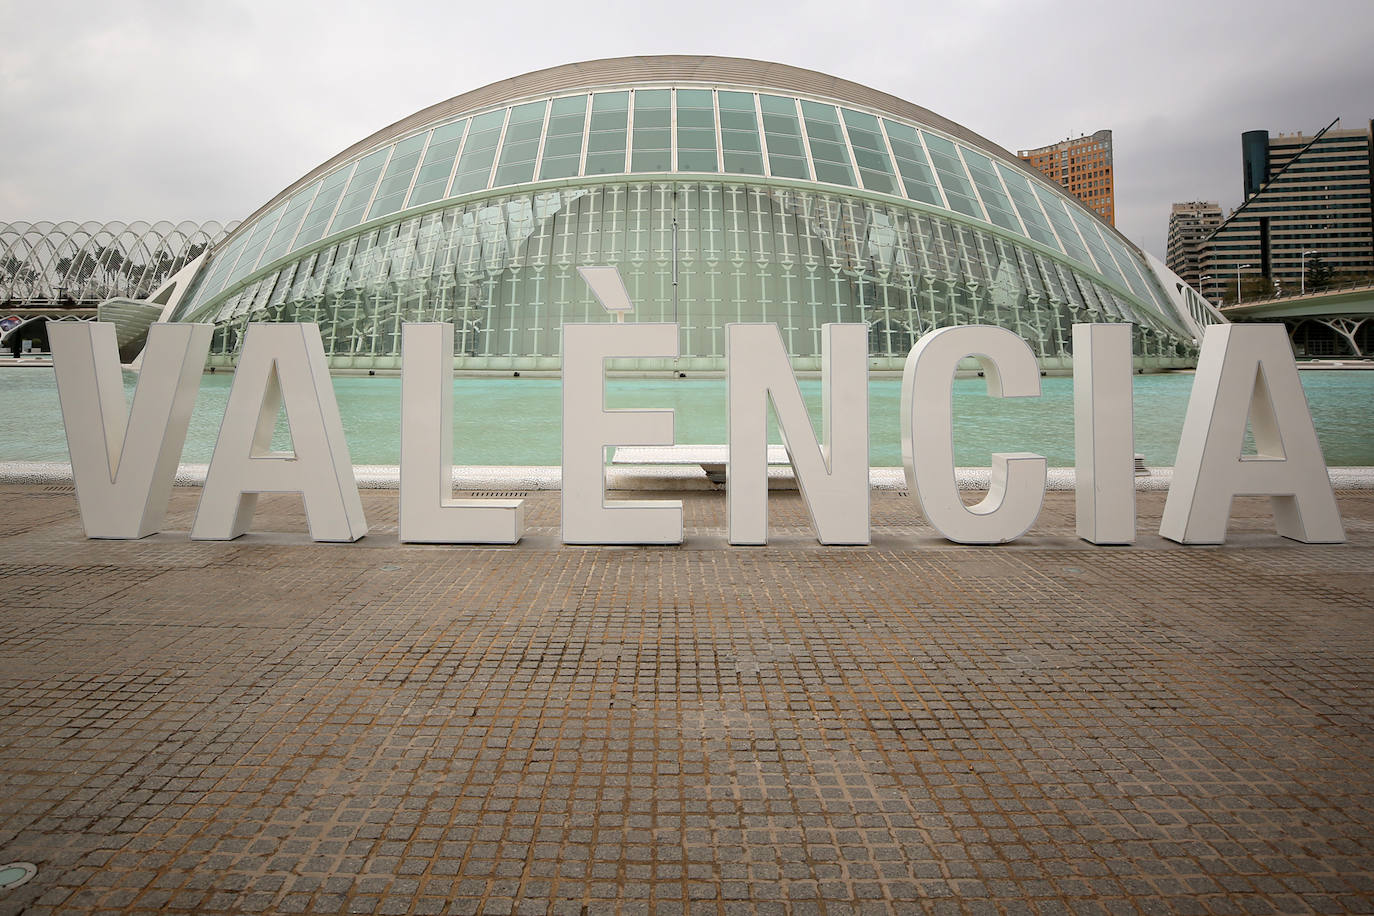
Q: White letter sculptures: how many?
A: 8